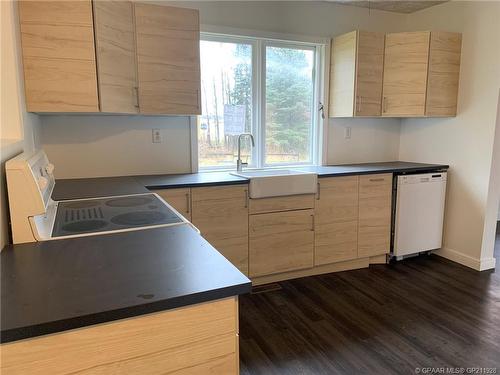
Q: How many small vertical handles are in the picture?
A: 8